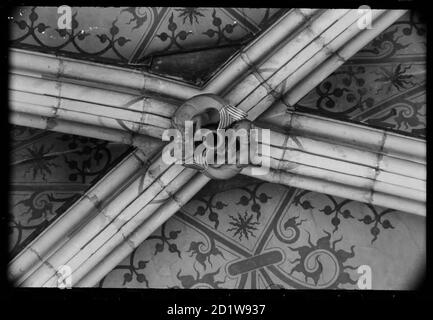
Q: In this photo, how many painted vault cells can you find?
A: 4